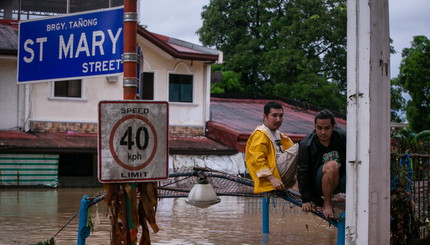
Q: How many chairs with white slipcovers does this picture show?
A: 0